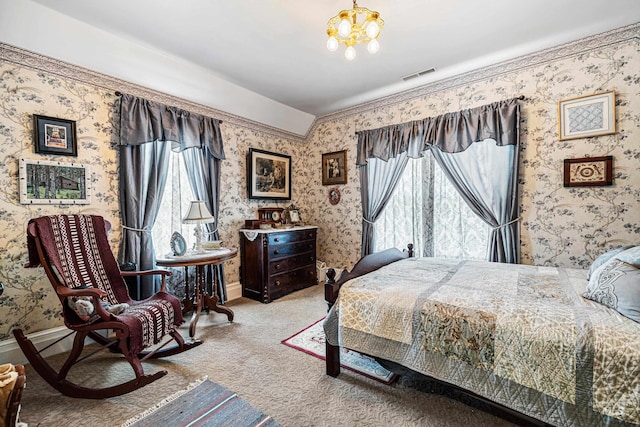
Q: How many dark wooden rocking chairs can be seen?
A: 1